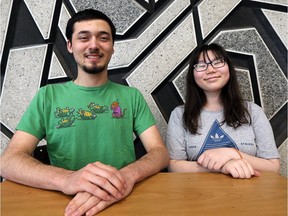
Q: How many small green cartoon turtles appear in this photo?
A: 4